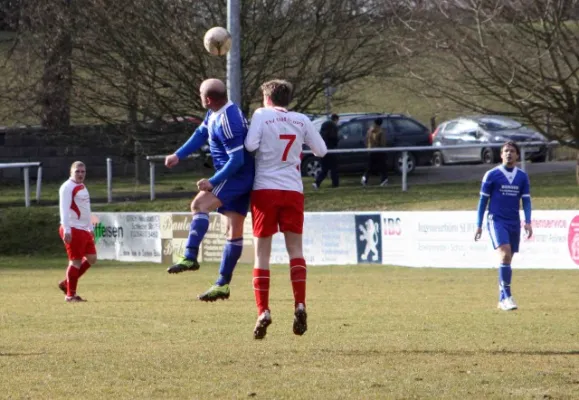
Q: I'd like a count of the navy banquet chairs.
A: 0